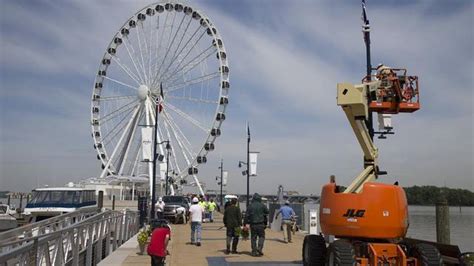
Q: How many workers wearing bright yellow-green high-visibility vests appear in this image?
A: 2